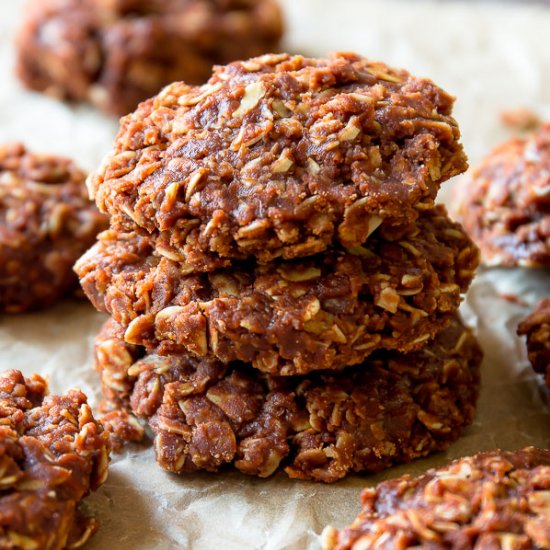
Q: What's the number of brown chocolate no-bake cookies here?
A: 9